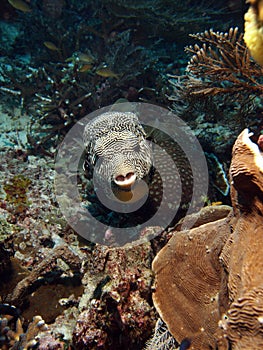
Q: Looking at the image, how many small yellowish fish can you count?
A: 5